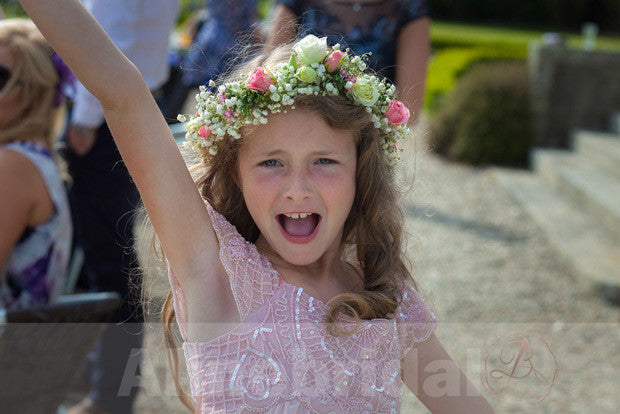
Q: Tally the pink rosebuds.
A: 4